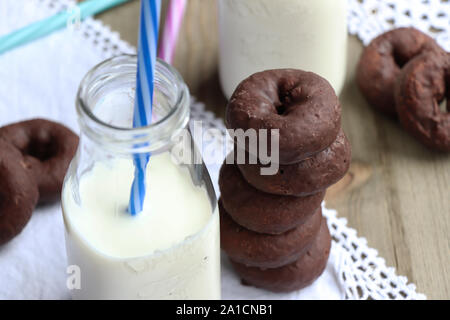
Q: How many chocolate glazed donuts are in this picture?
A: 9